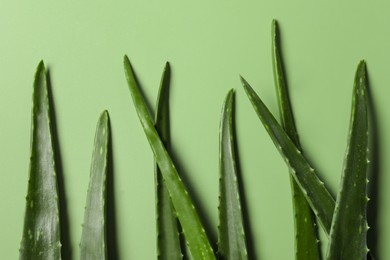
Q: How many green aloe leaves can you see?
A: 8